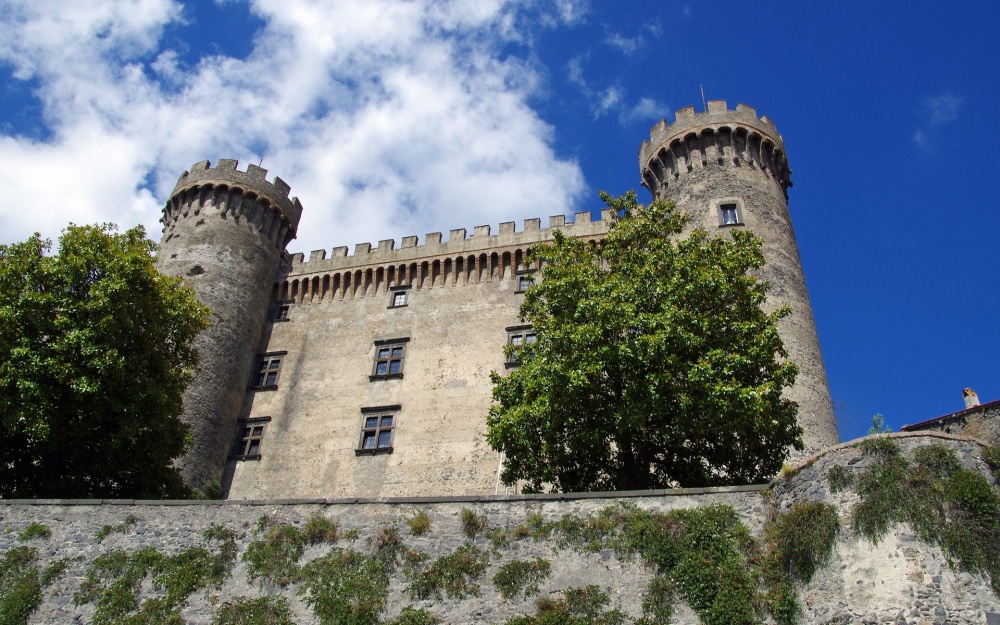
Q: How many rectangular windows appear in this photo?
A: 9